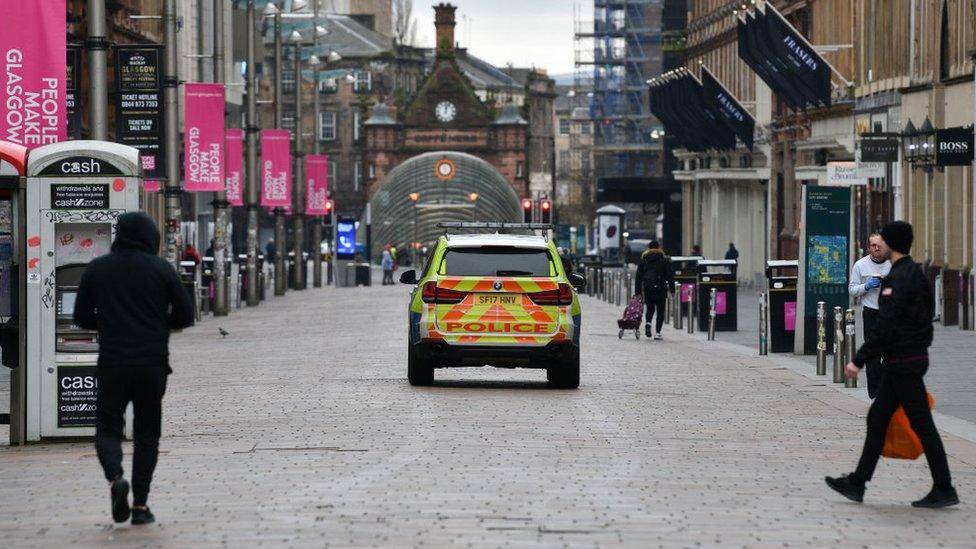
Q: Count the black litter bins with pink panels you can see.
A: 3